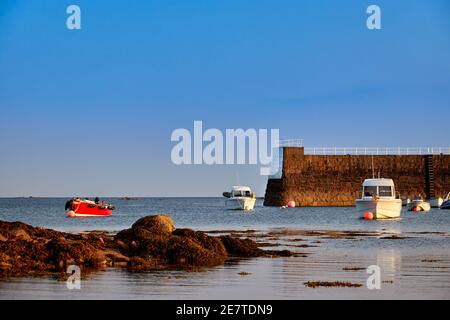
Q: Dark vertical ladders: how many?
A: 1